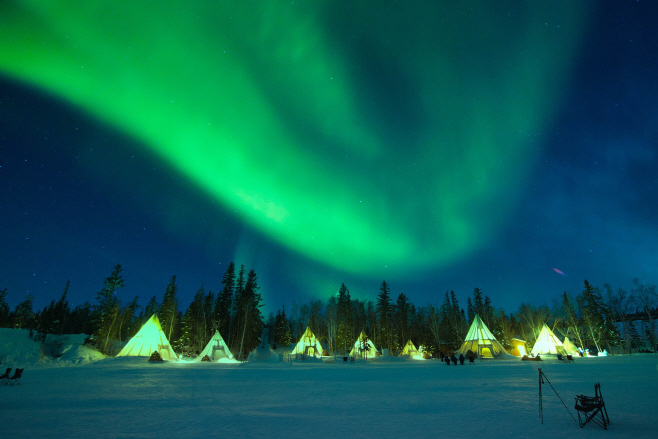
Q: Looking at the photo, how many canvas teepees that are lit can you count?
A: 8